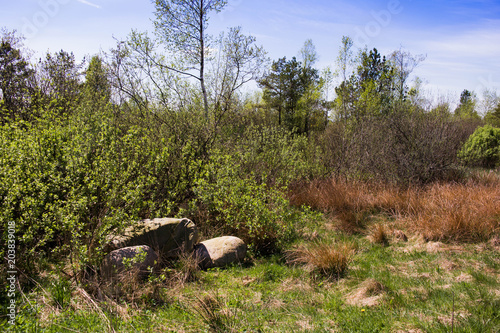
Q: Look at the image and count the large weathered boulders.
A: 3